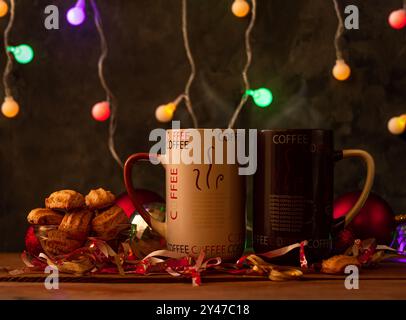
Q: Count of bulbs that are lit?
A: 11